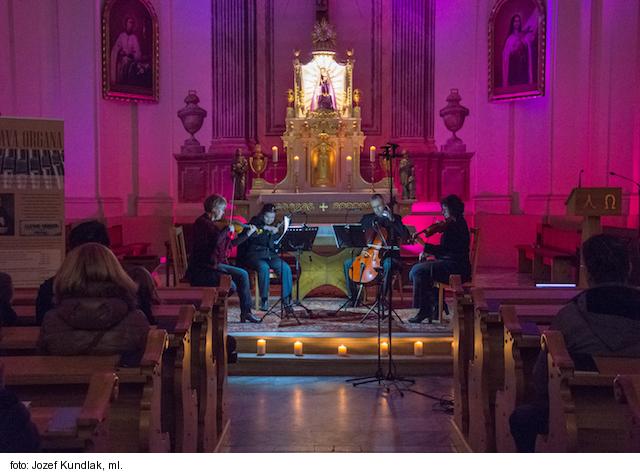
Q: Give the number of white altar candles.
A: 4